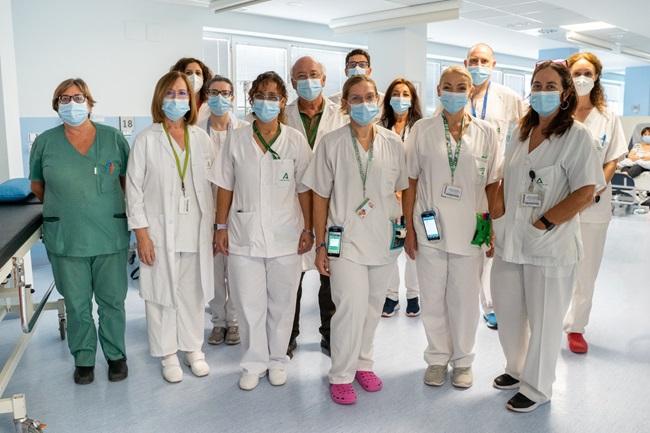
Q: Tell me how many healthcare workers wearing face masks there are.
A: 13